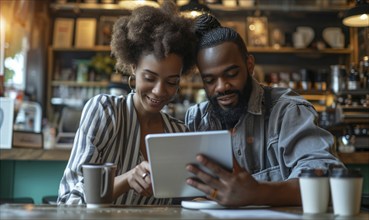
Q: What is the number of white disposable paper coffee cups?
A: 2